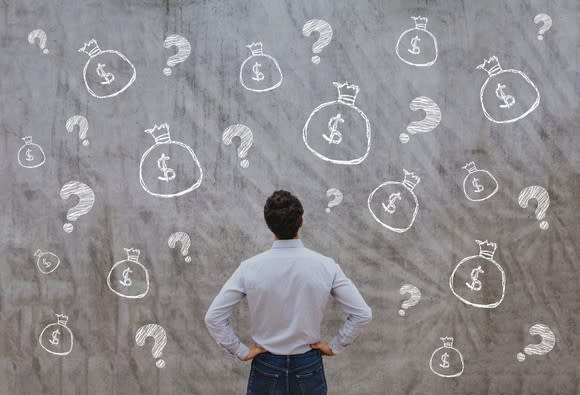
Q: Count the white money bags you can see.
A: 14